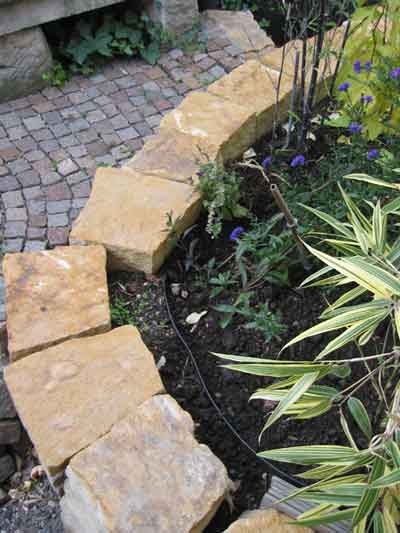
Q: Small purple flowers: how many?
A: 10